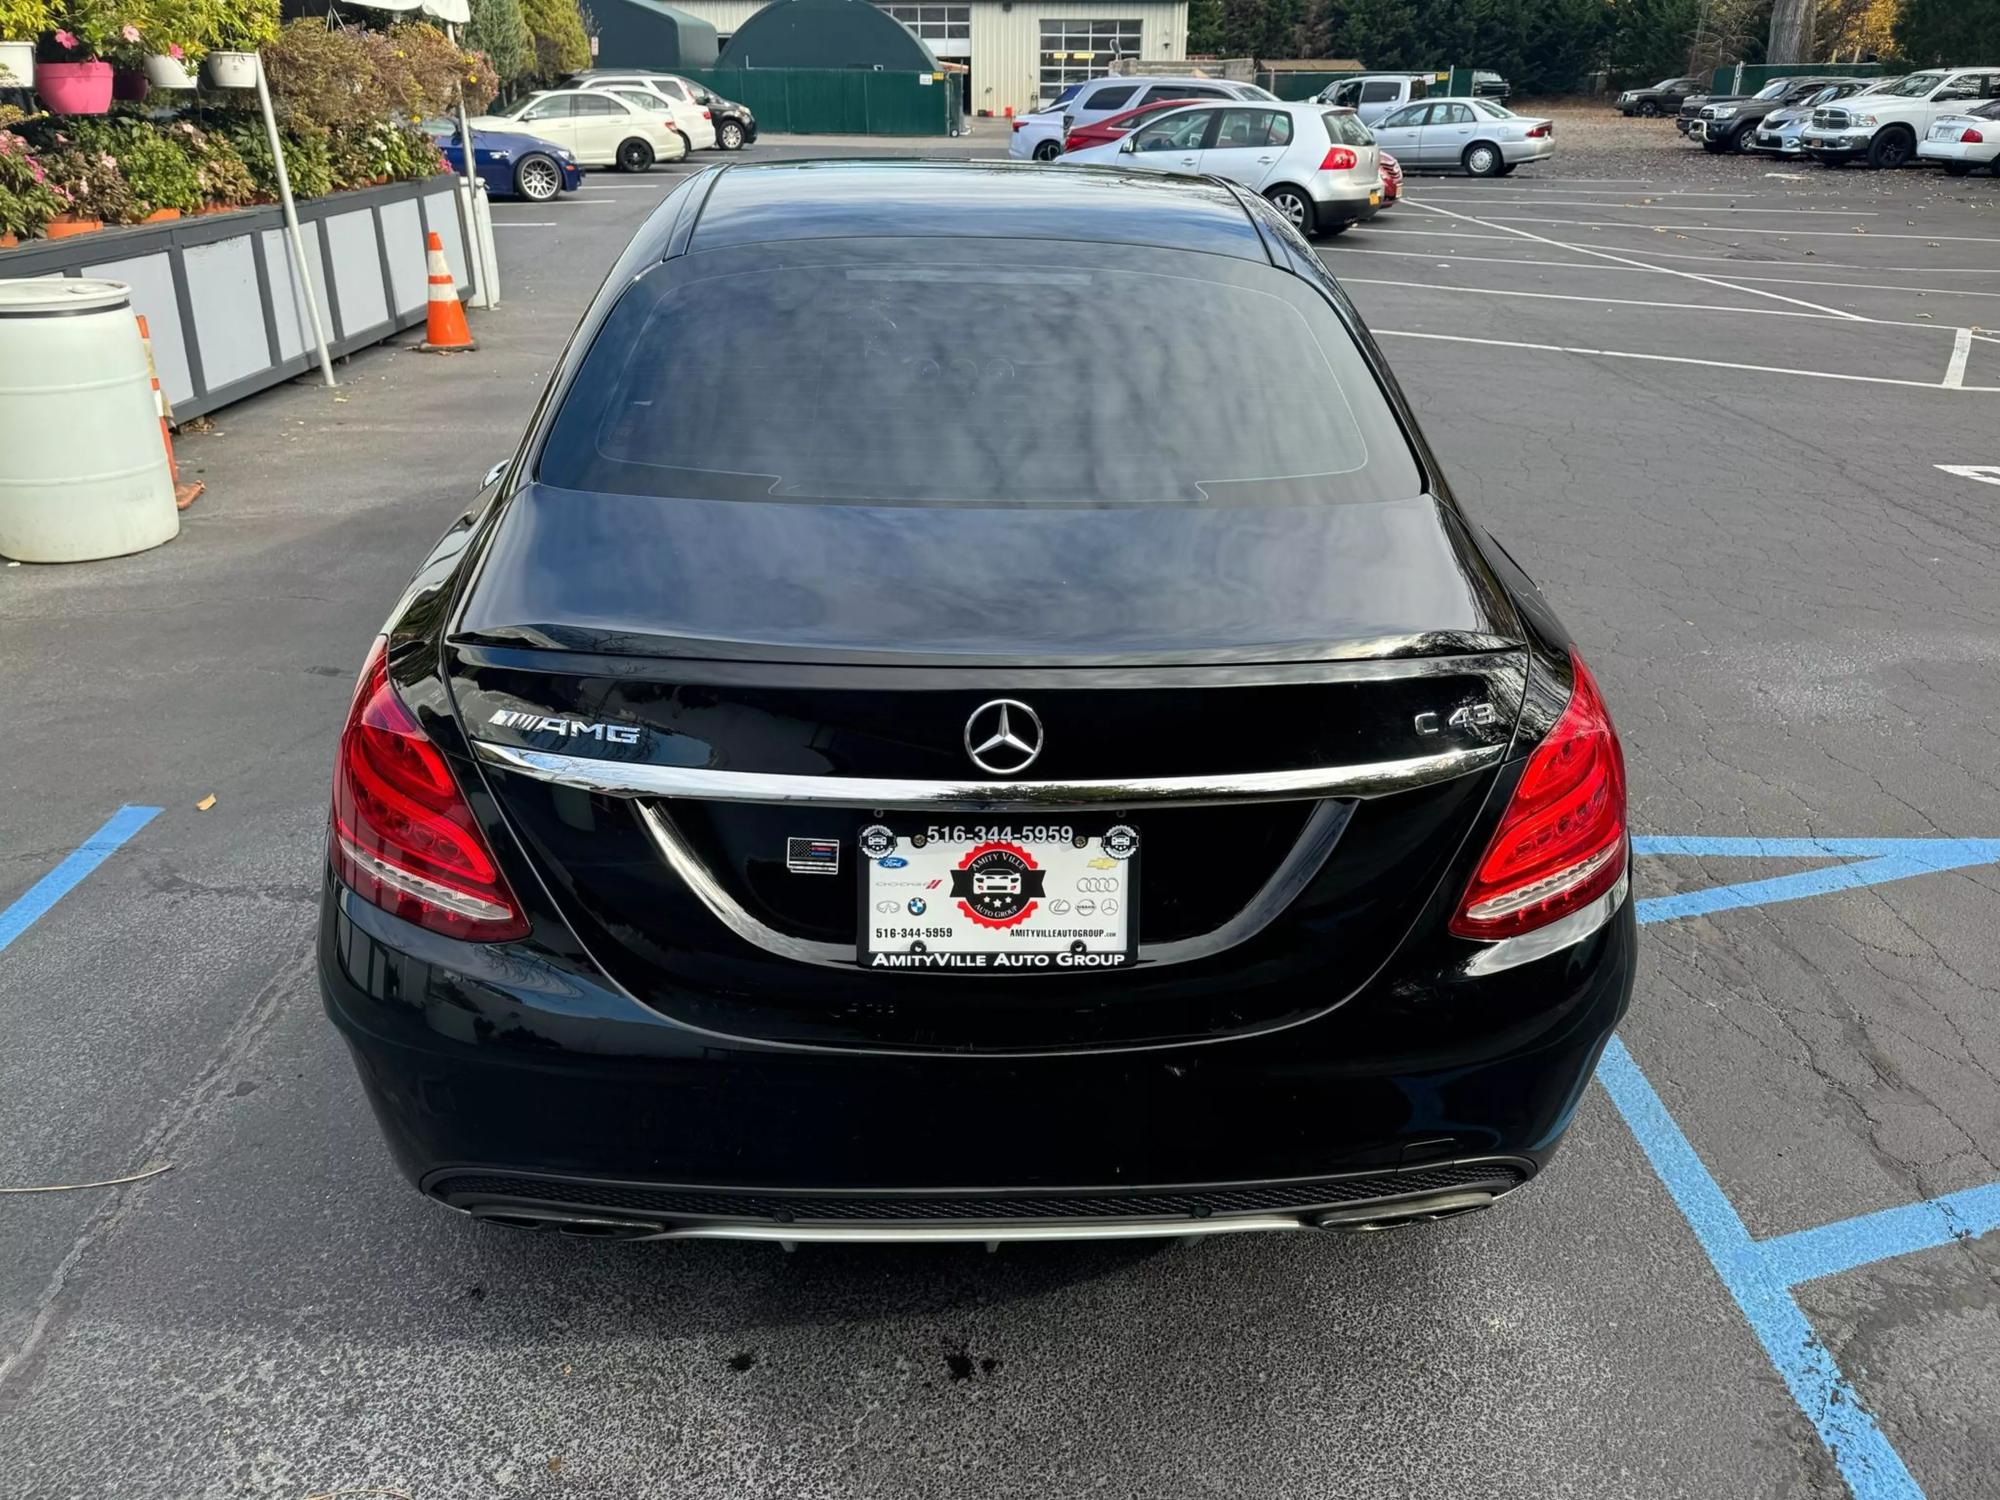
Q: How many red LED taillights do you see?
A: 2